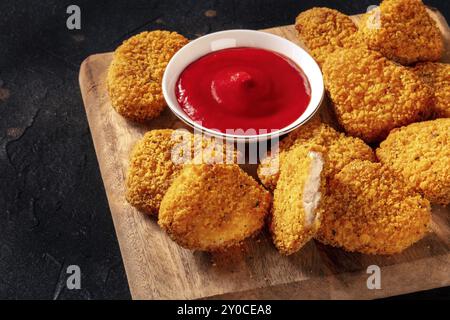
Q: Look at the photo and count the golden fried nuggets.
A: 11